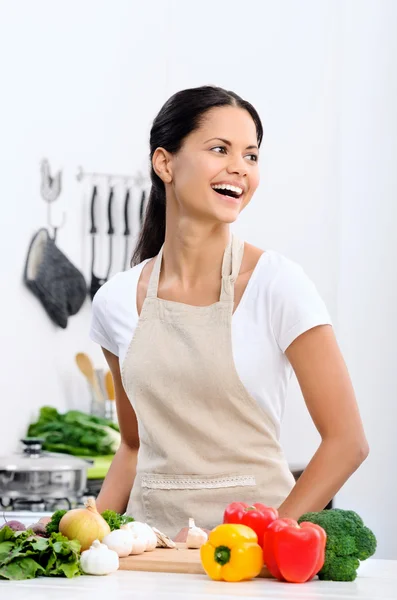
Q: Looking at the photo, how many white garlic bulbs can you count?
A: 2